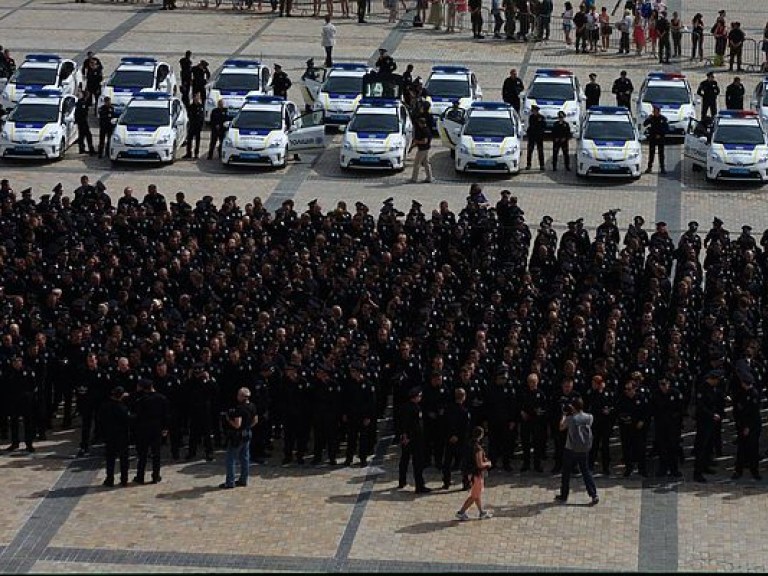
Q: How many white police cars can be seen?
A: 15